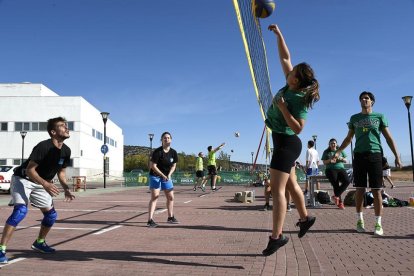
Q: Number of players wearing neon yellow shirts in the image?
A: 2